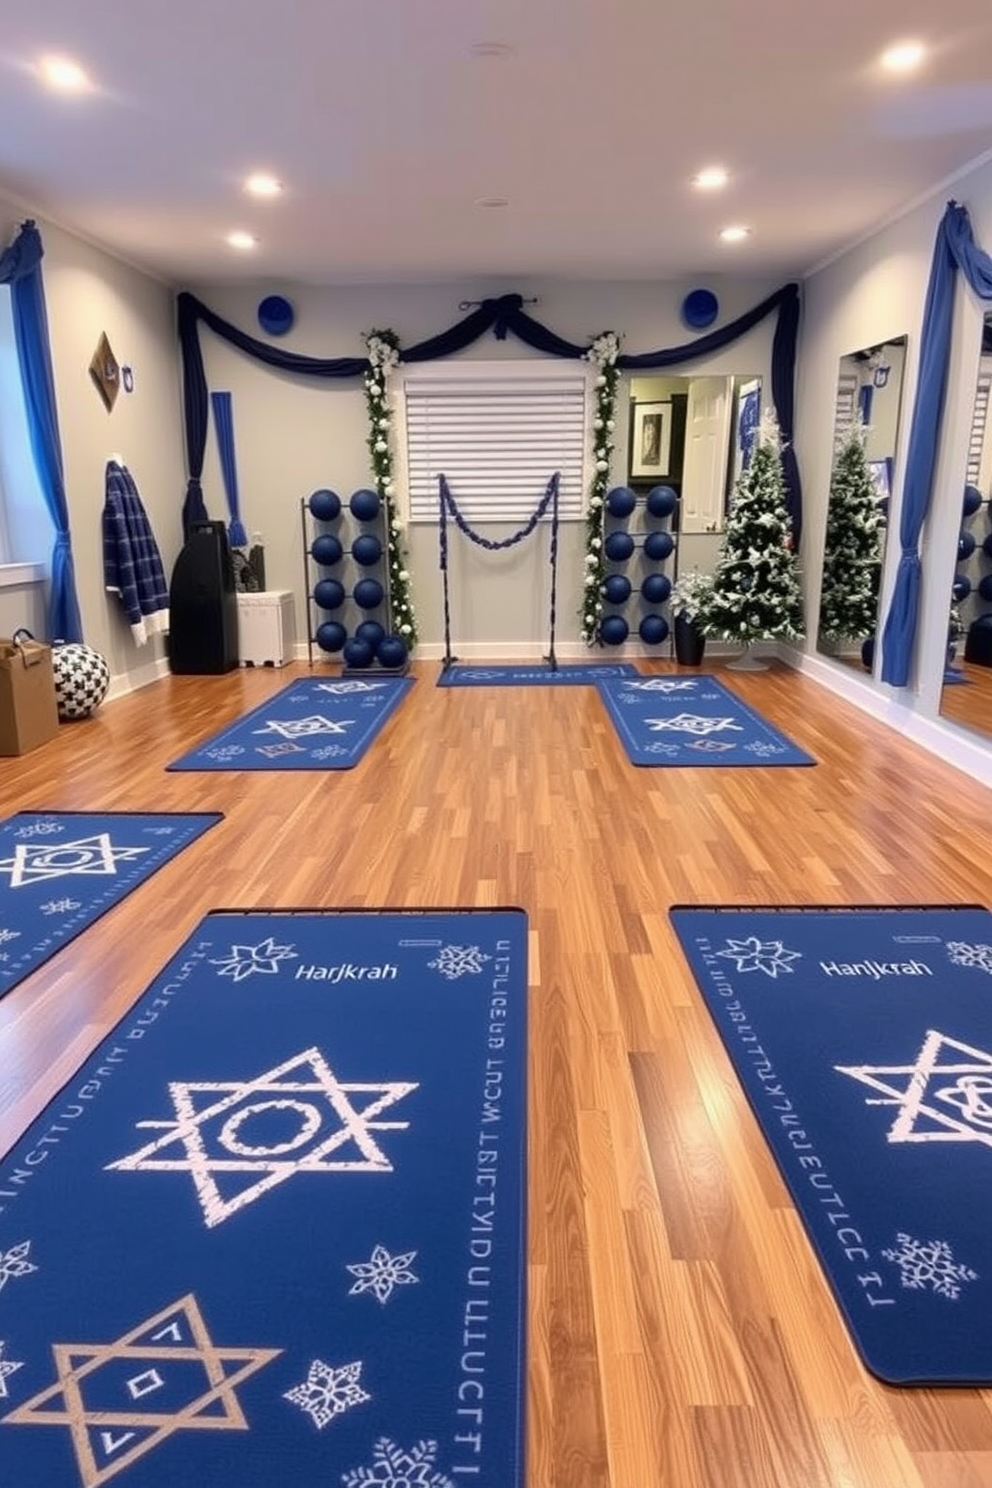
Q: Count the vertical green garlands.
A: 2